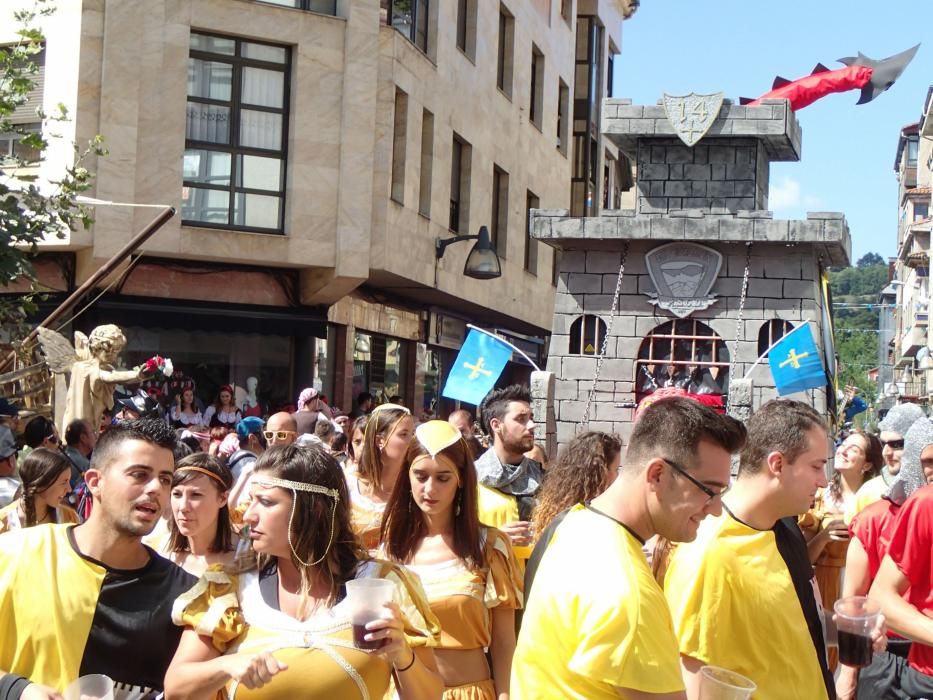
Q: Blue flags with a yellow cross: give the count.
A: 2